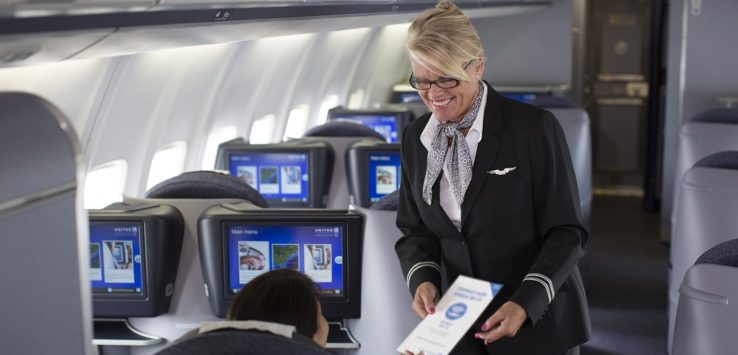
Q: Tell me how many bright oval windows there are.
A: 7